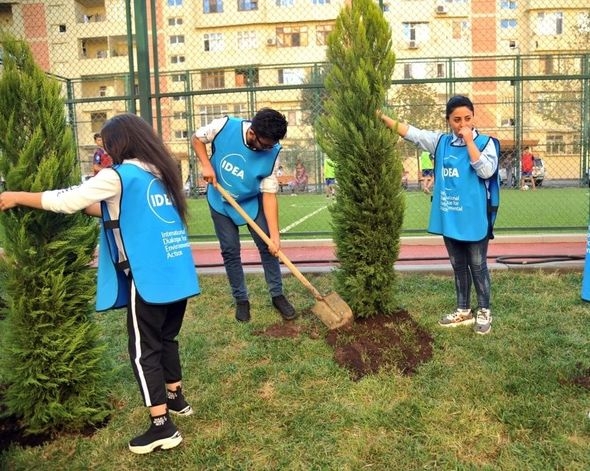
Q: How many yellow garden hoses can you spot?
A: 0